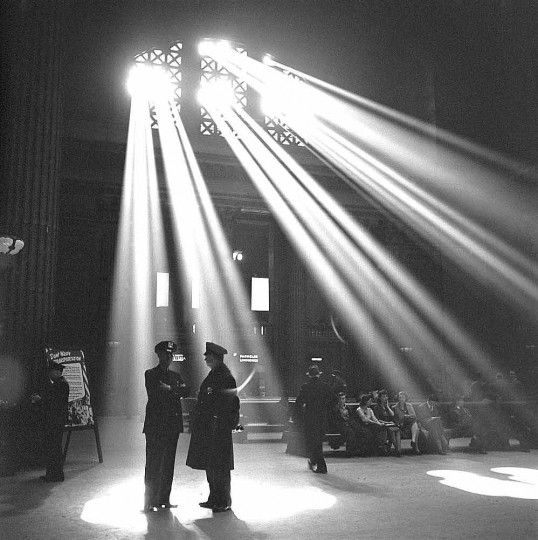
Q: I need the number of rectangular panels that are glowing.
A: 3